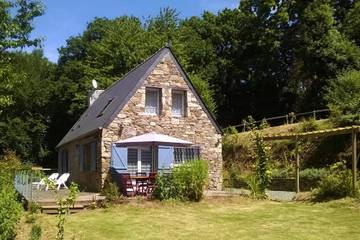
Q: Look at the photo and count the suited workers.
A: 0